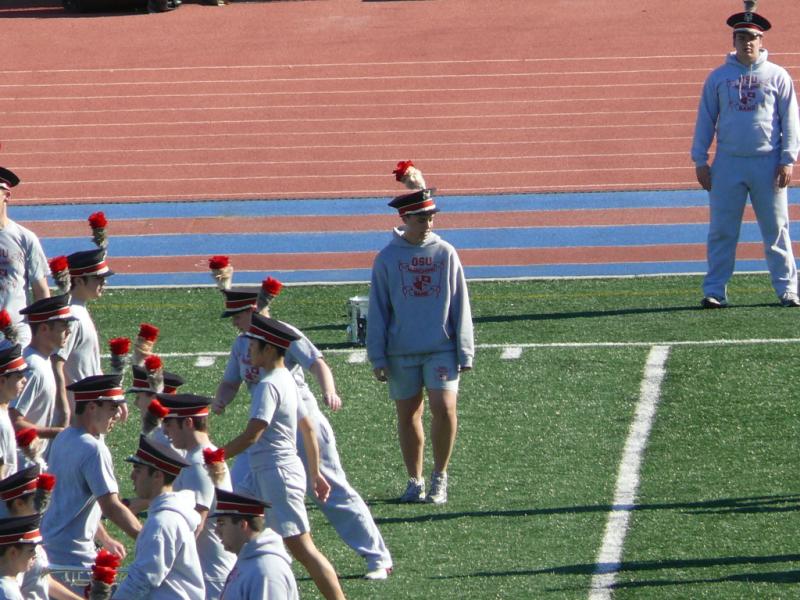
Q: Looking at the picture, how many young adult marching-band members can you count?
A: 15